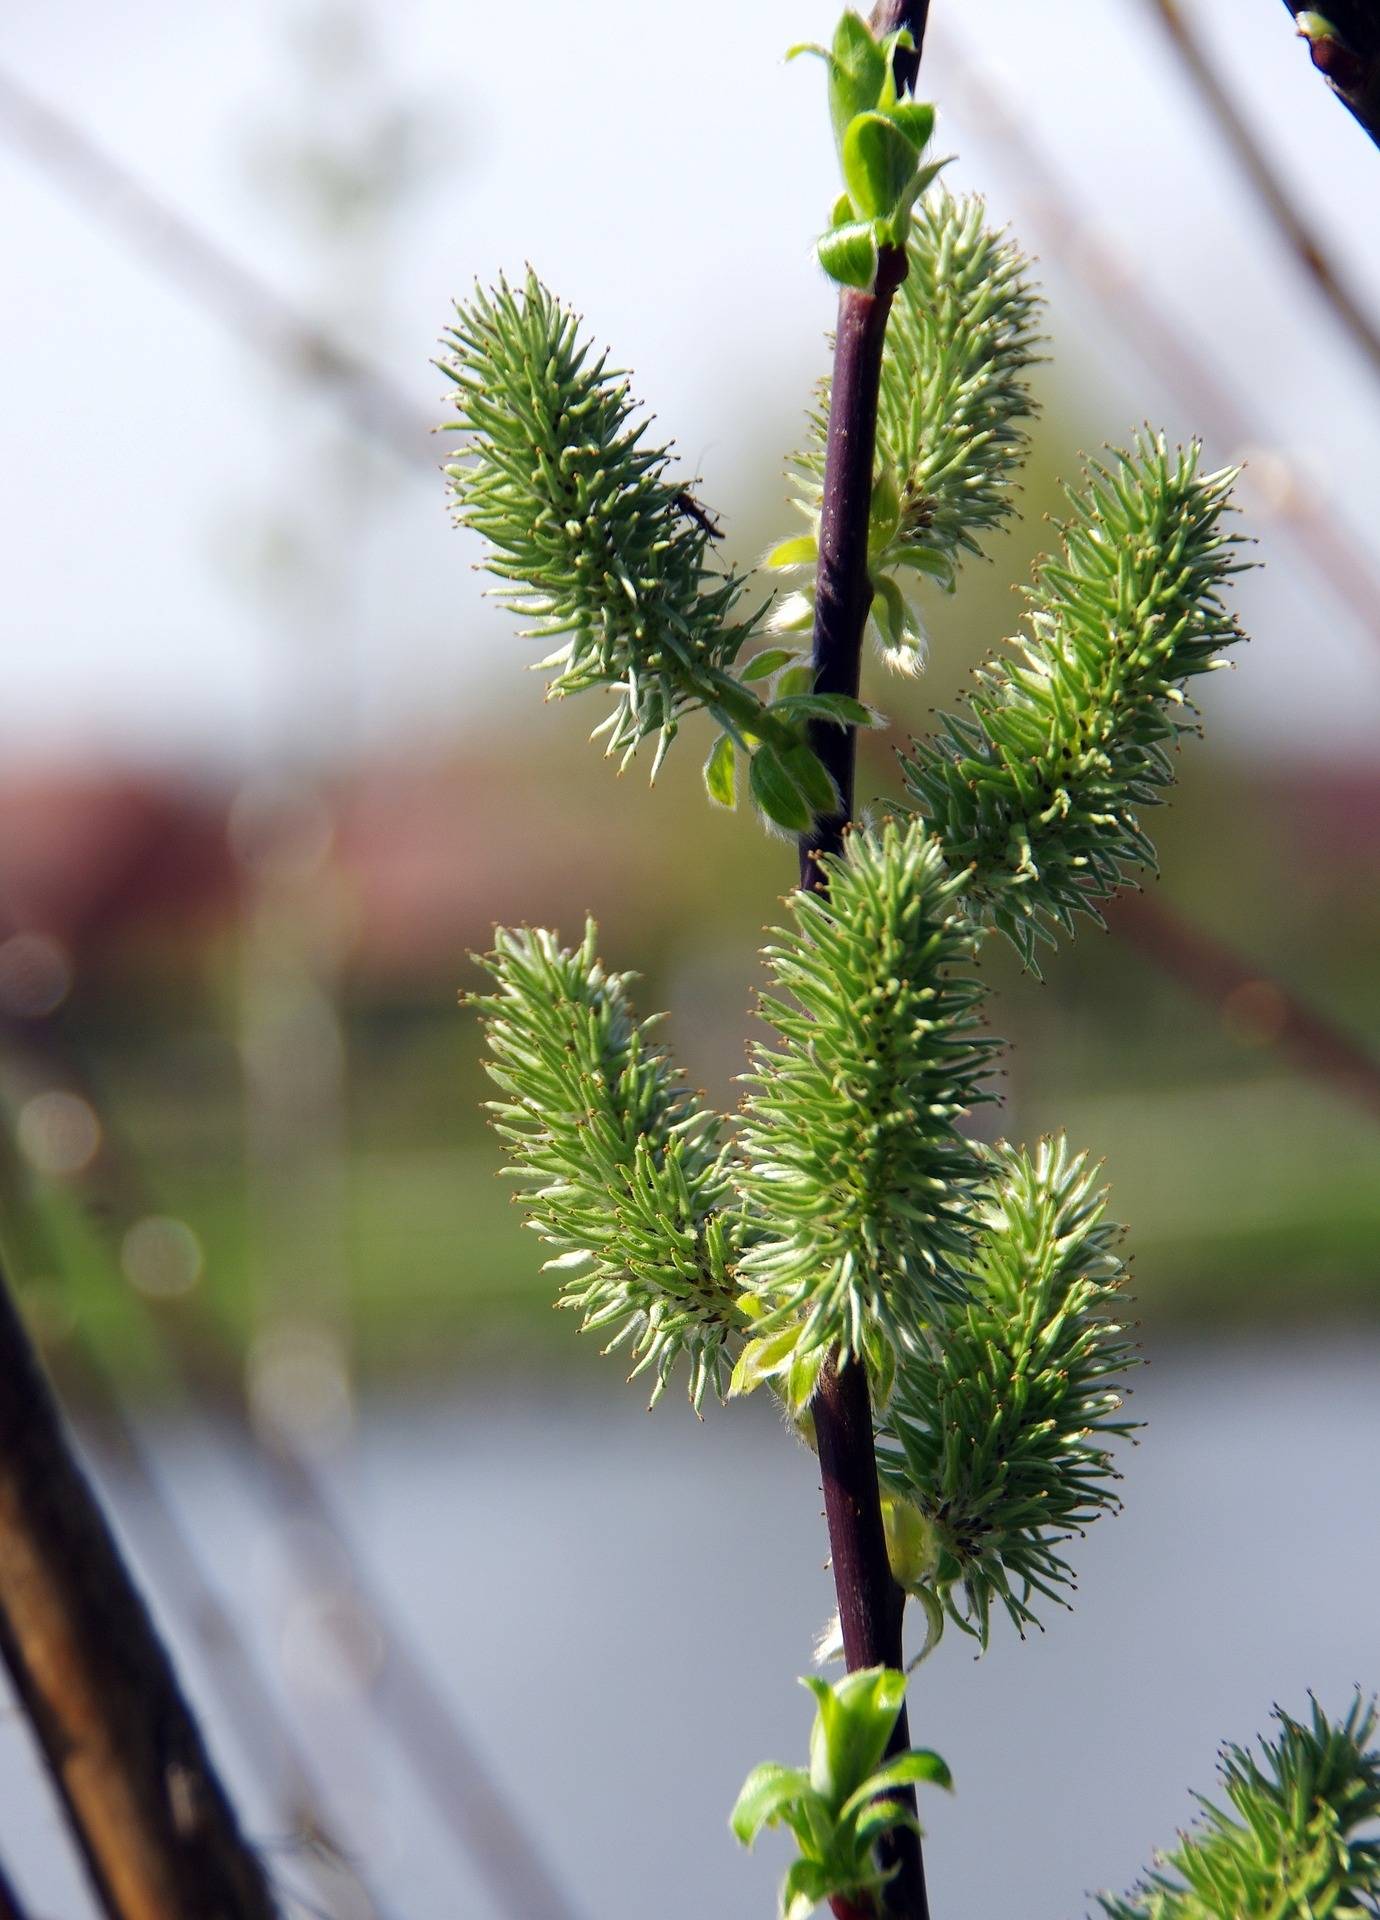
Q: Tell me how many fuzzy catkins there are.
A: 7